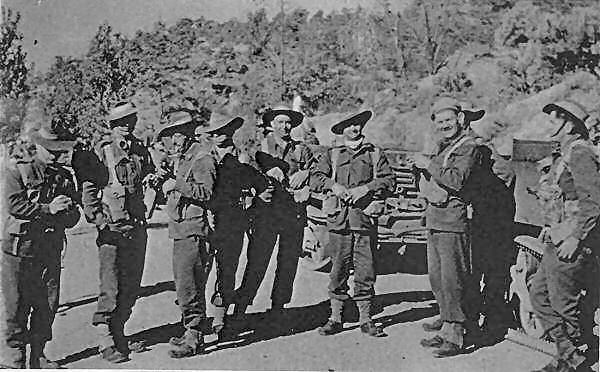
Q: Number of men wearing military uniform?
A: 9